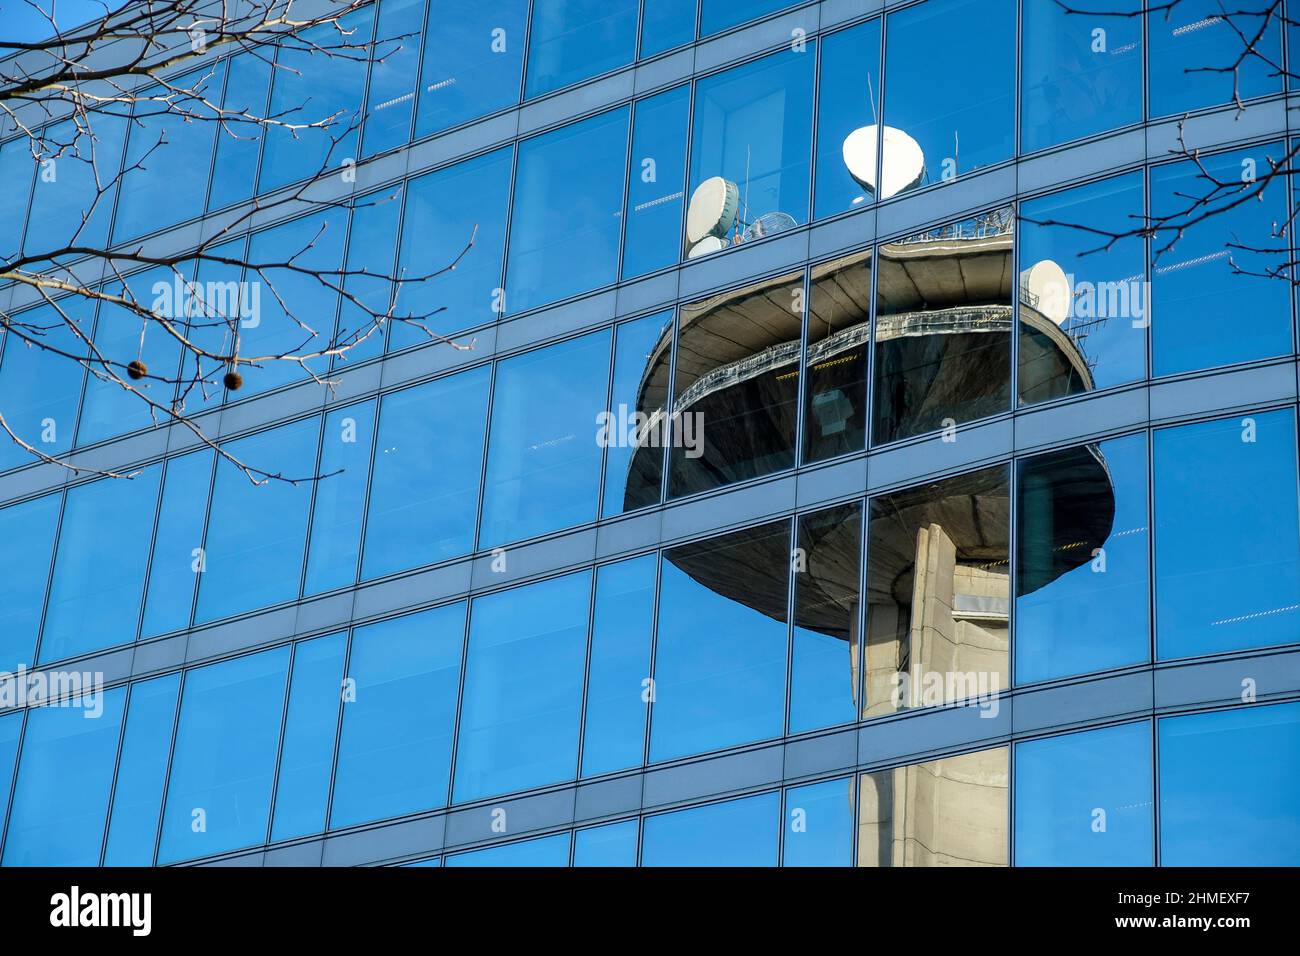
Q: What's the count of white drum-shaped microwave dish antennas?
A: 4